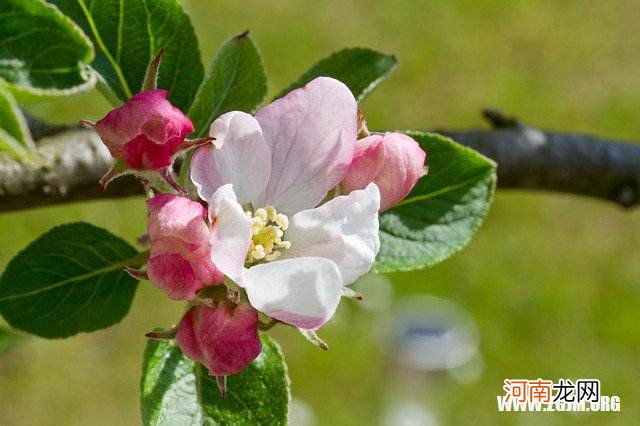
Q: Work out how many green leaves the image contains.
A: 8